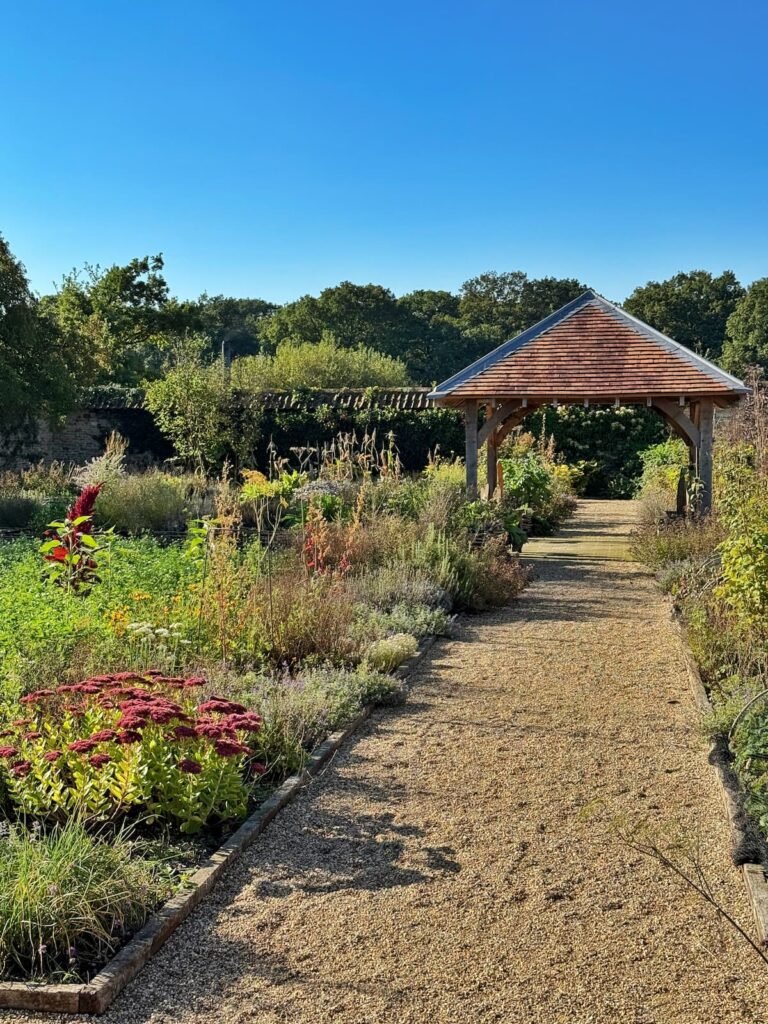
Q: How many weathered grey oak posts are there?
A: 4